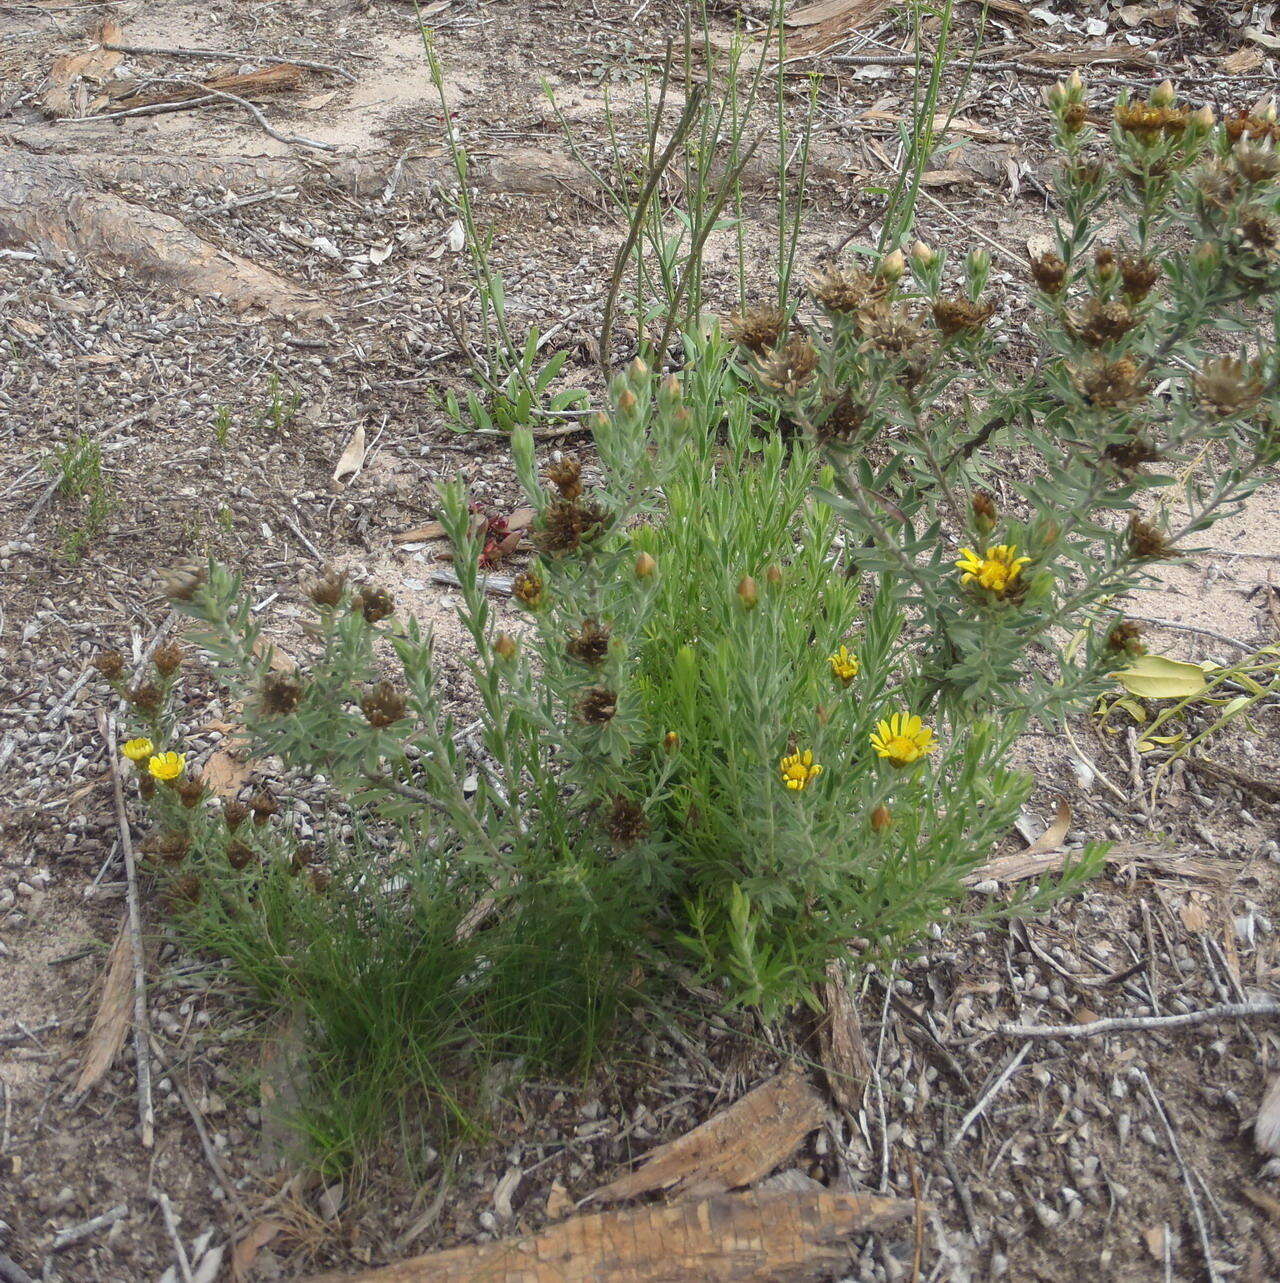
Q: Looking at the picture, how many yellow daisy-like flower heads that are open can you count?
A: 6